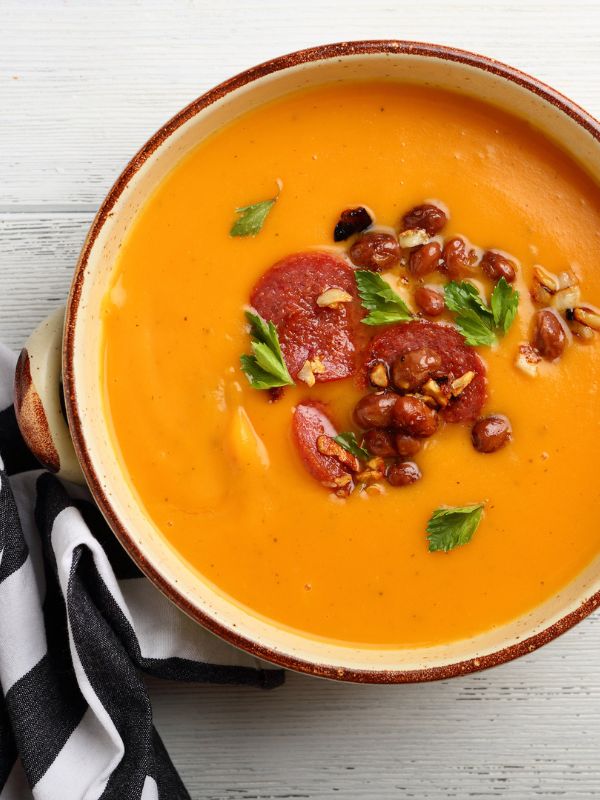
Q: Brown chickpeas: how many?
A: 14